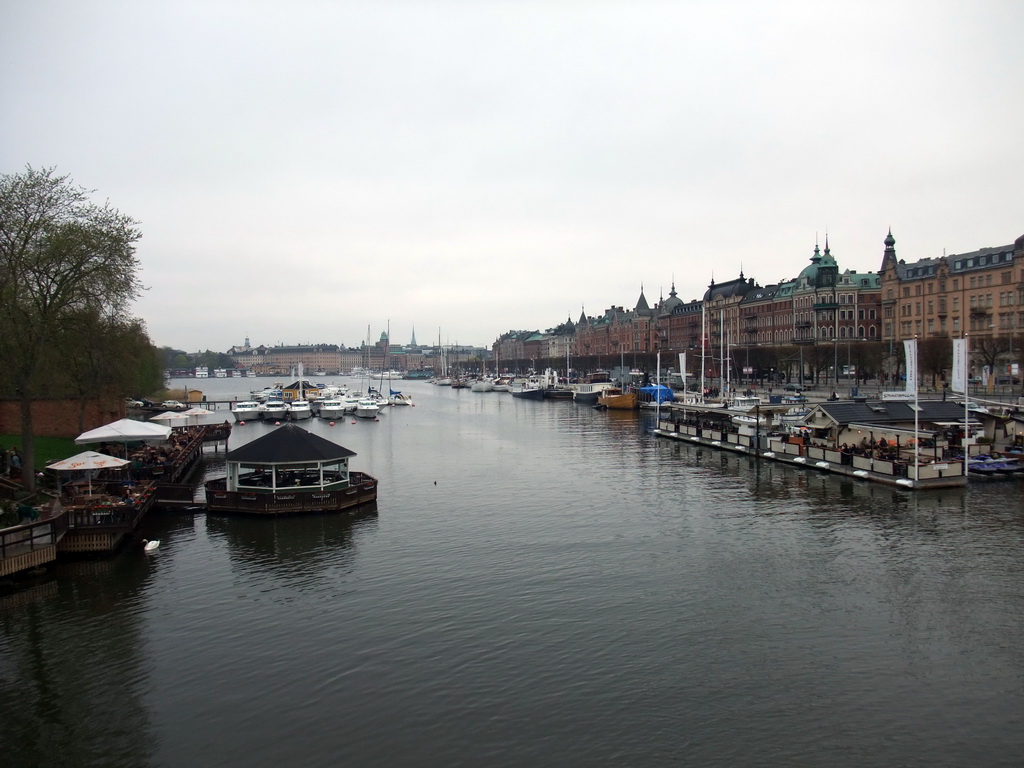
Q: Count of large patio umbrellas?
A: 4